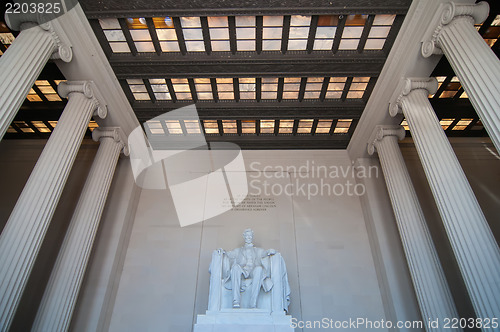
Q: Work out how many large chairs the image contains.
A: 1